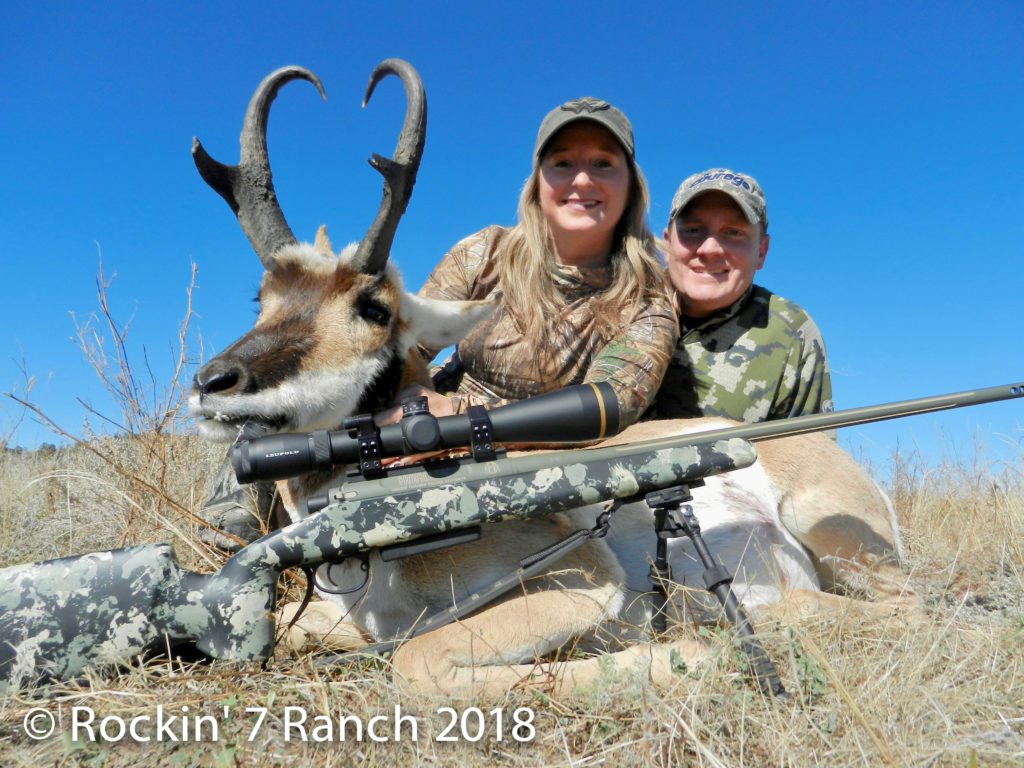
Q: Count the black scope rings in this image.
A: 2